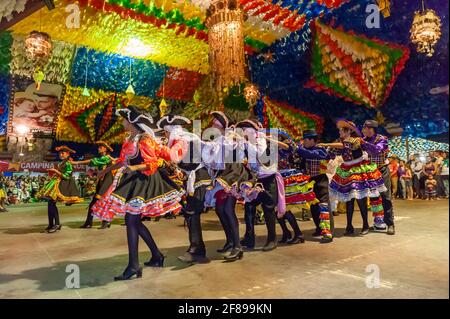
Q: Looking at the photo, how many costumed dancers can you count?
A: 10